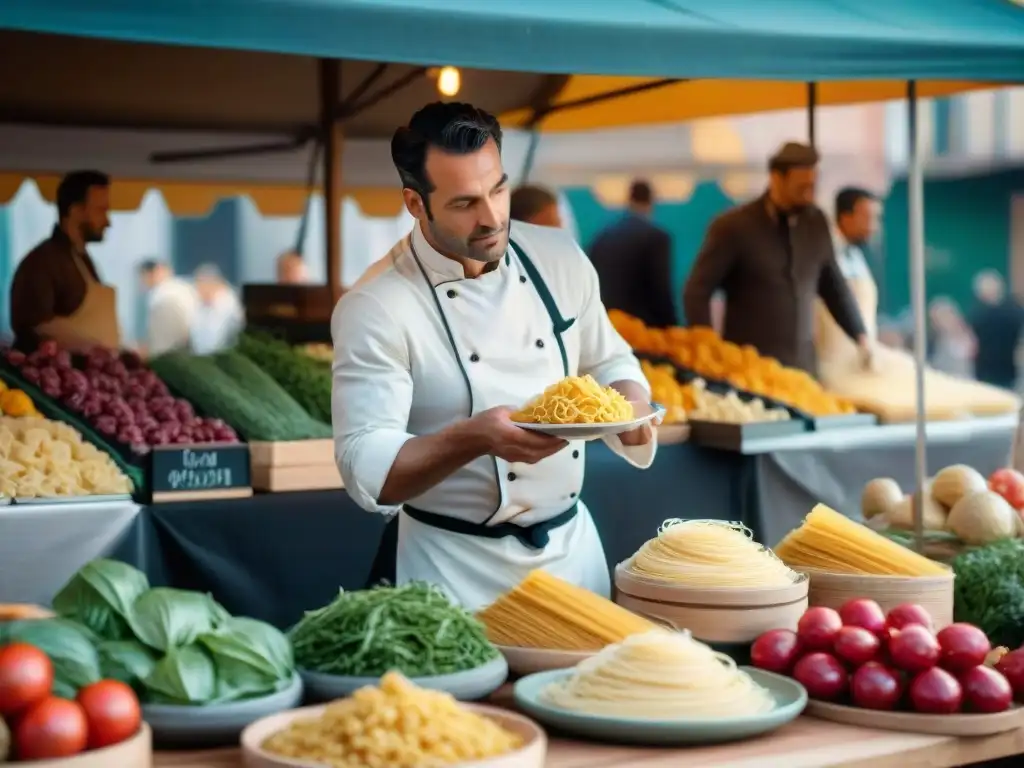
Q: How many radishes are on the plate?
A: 12